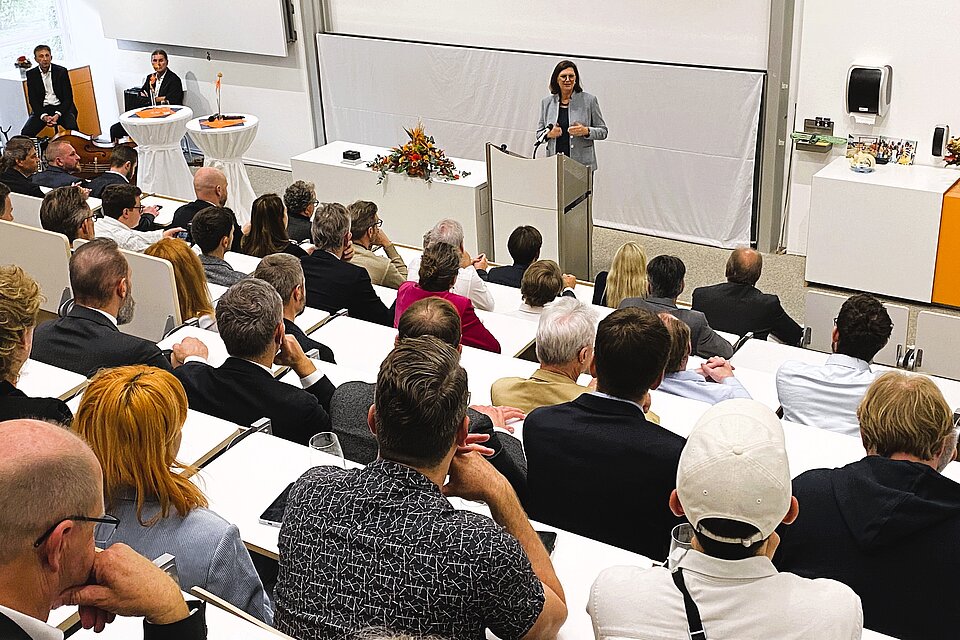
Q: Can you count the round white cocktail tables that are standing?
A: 2